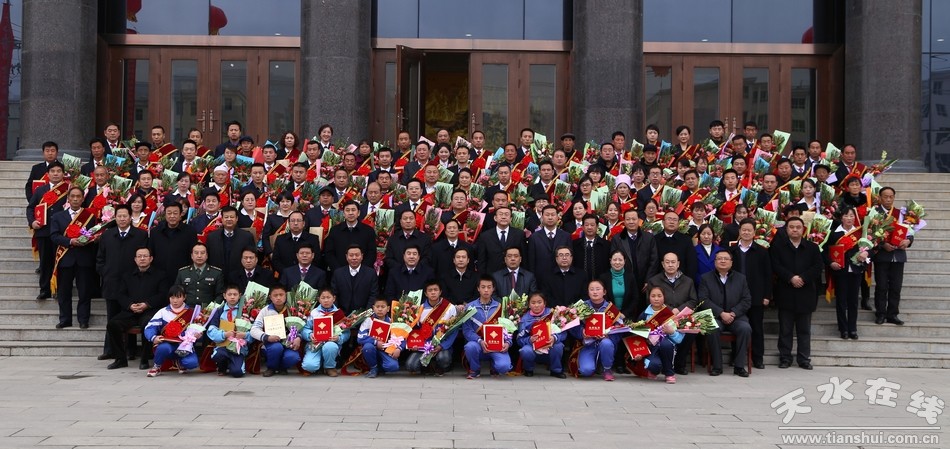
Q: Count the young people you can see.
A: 10